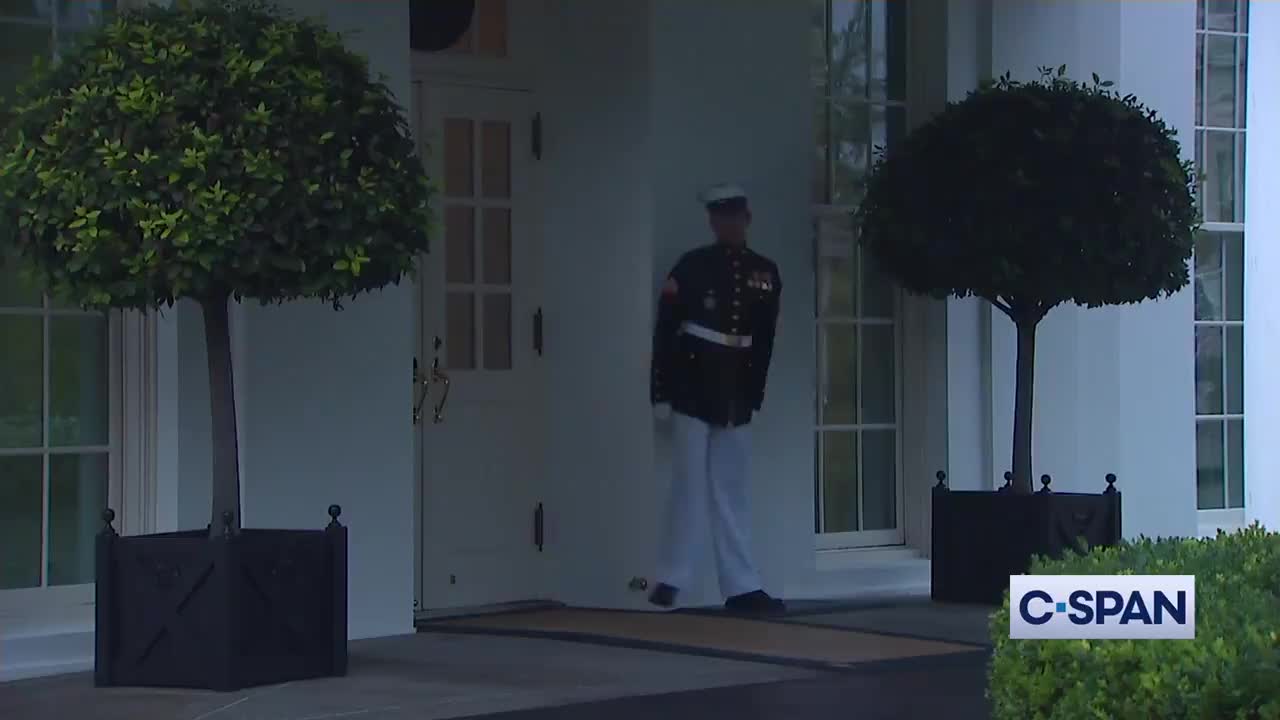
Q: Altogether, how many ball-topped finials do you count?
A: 7